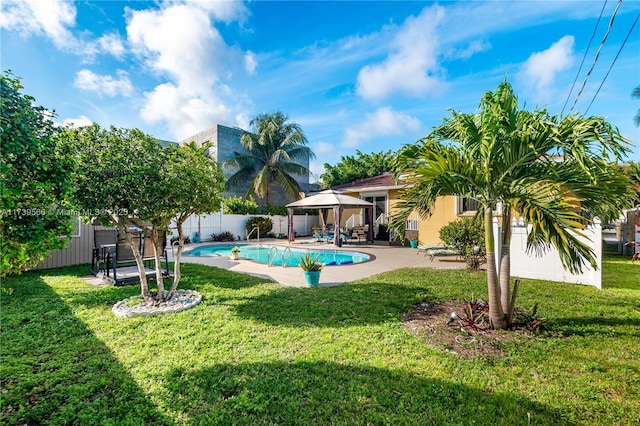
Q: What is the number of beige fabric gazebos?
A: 1